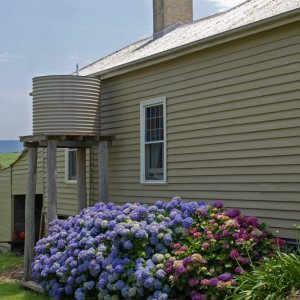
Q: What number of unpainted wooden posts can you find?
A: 4